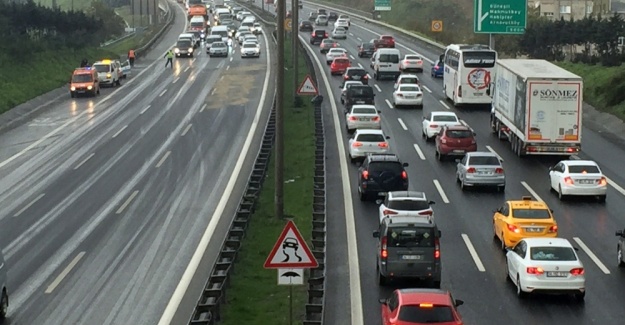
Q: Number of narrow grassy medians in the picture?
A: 1